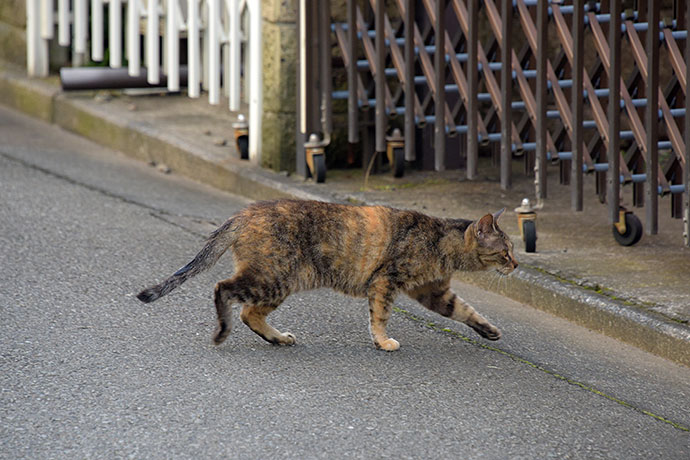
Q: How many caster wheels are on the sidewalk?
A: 5